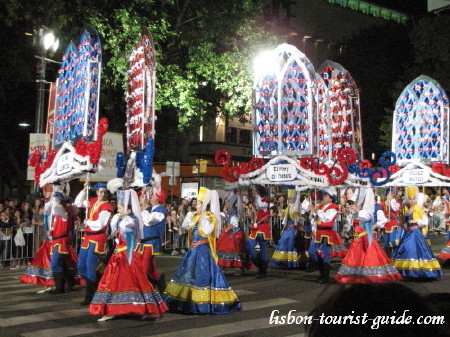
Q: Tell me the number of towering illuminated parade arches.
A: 5